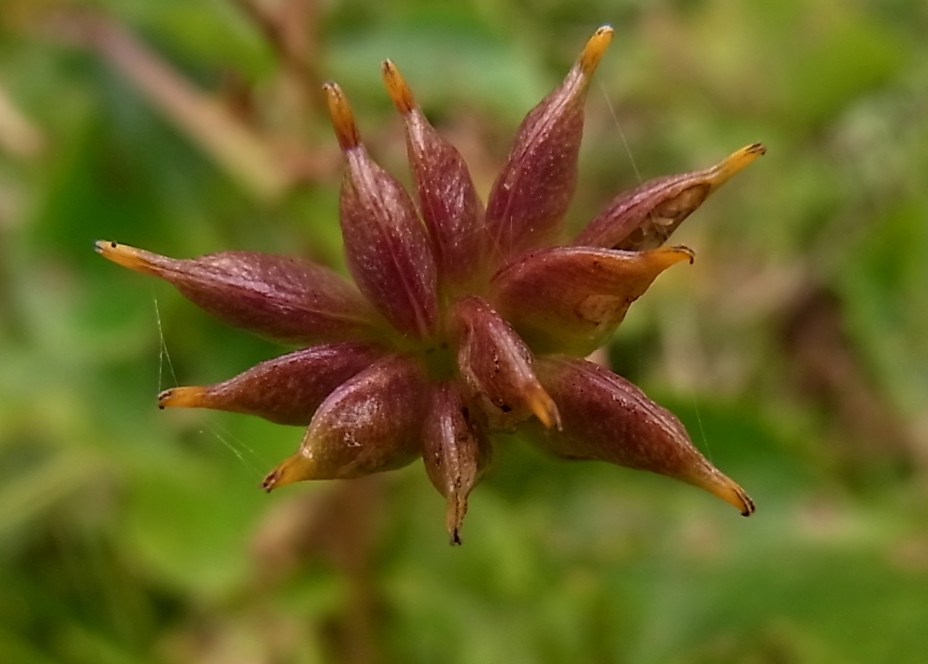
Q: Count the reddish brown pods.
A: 11